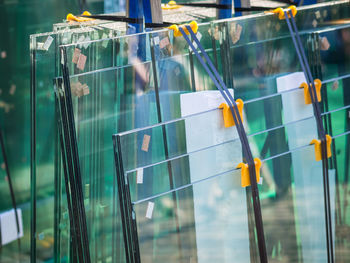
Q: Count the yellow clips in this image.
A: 8